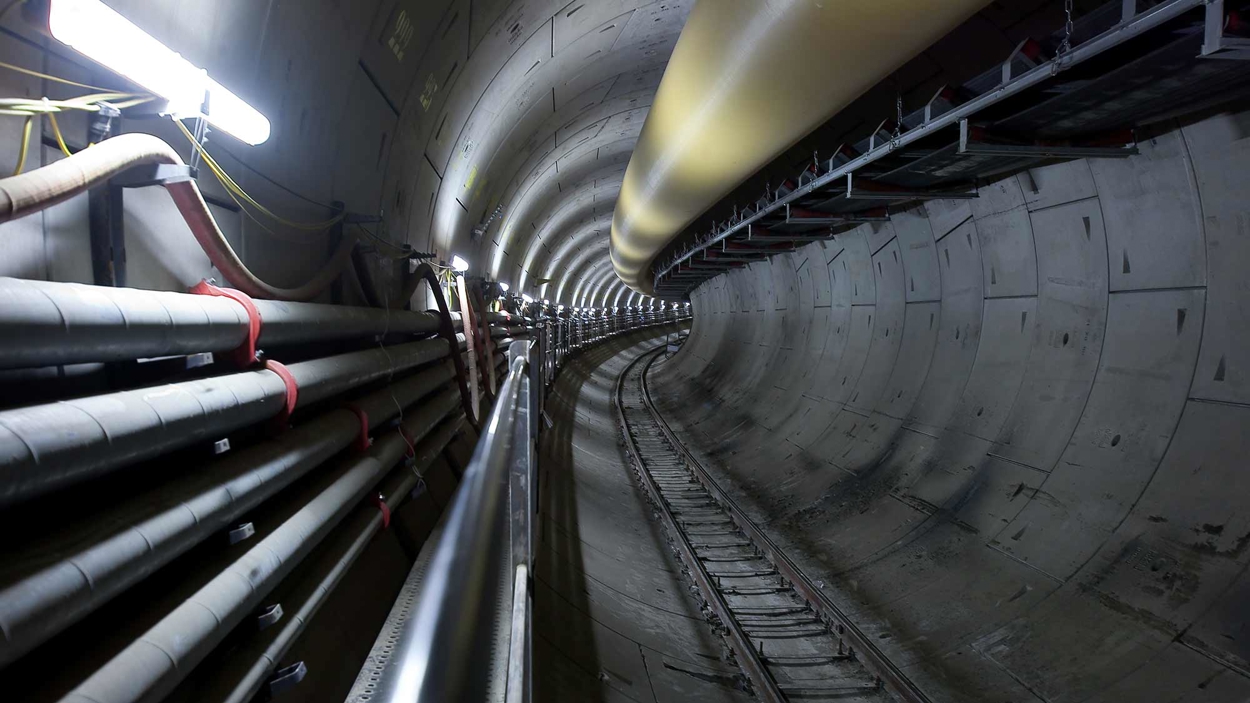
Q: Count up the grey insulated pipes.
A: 5